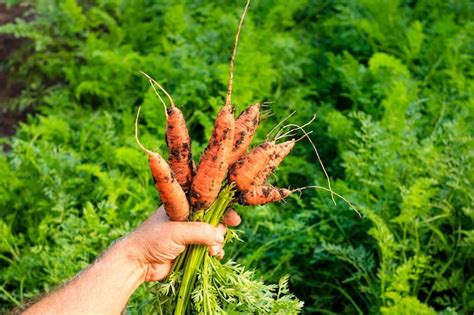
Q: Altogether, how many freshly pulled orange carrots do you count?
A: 7